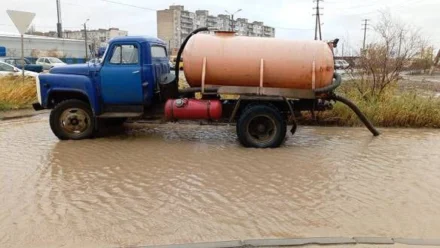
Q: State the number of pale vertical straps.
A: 3